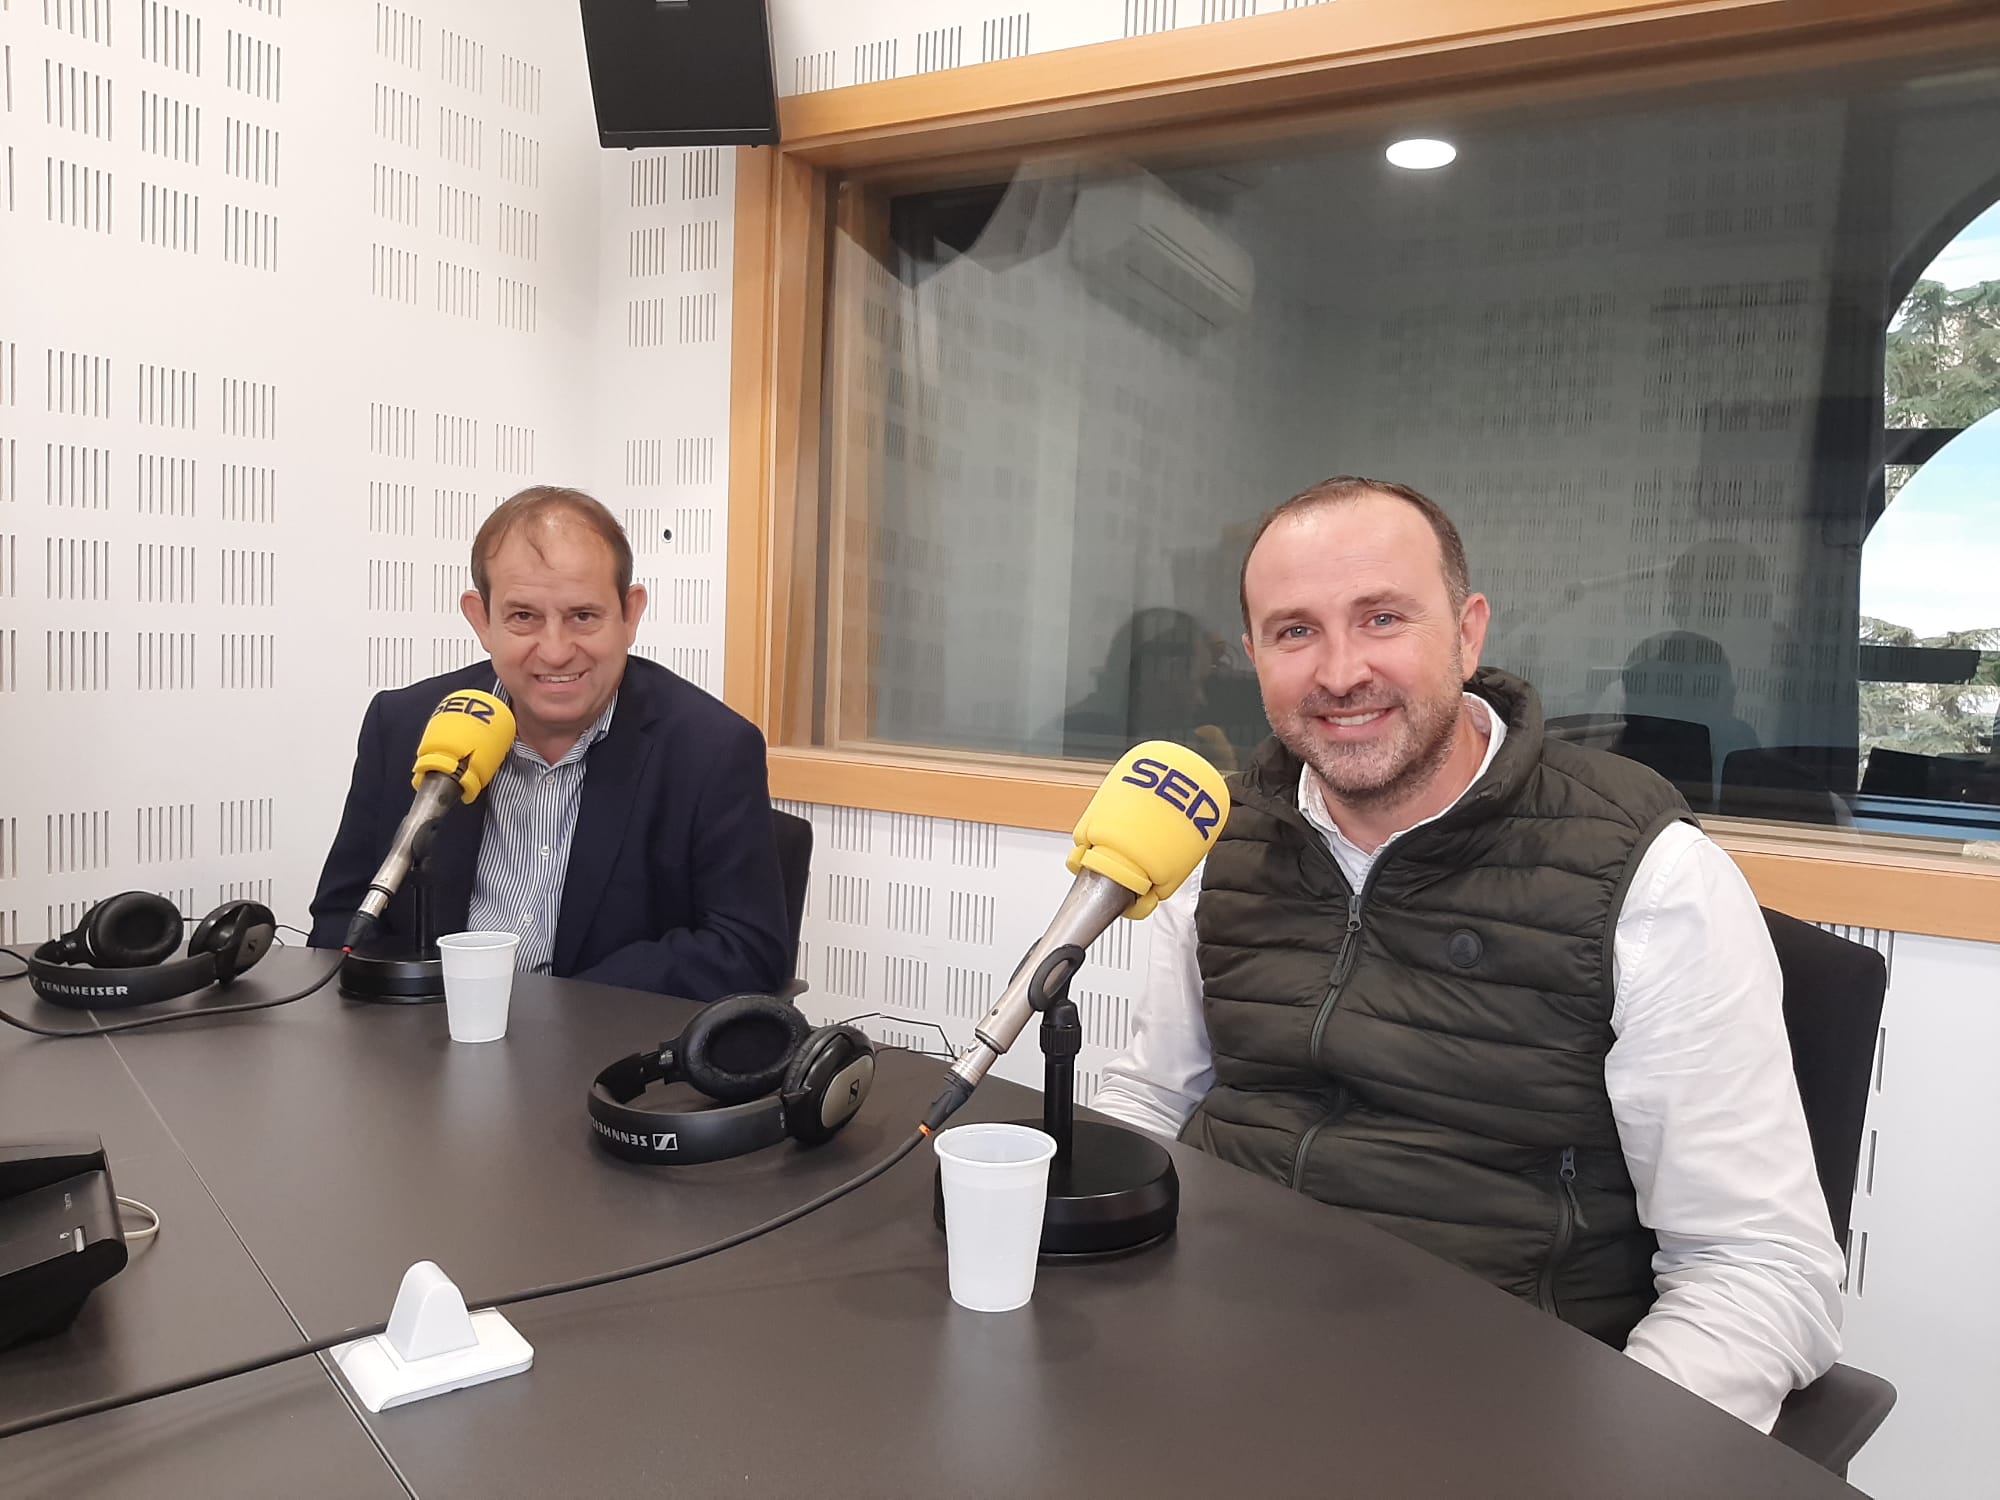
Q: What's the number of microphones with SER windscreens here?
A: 2